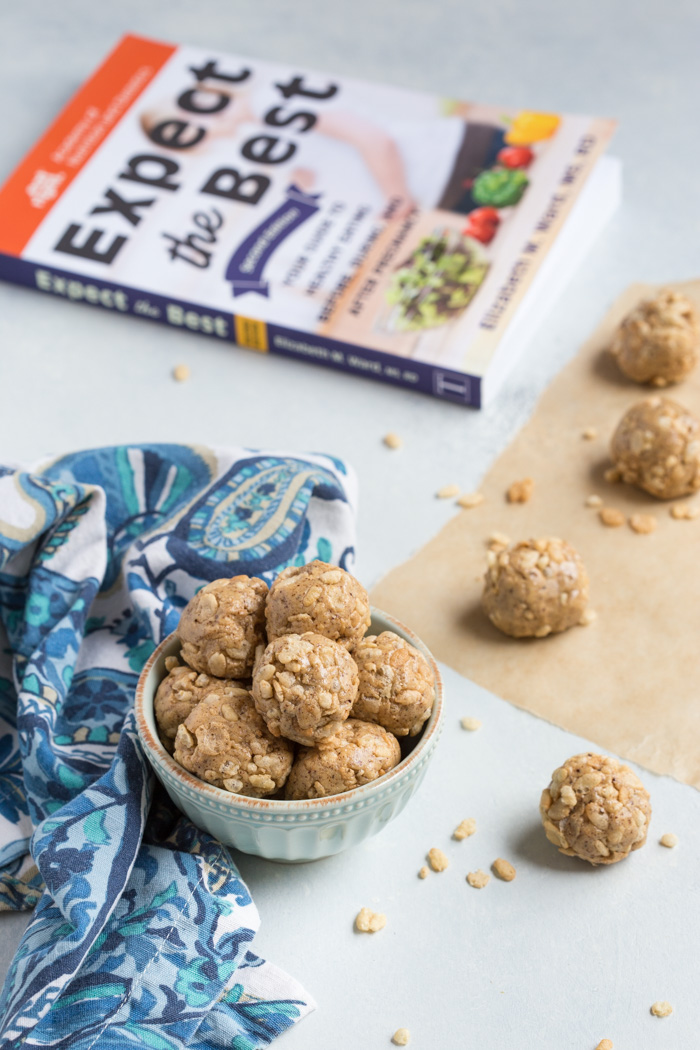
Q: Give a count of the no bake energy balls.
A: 11